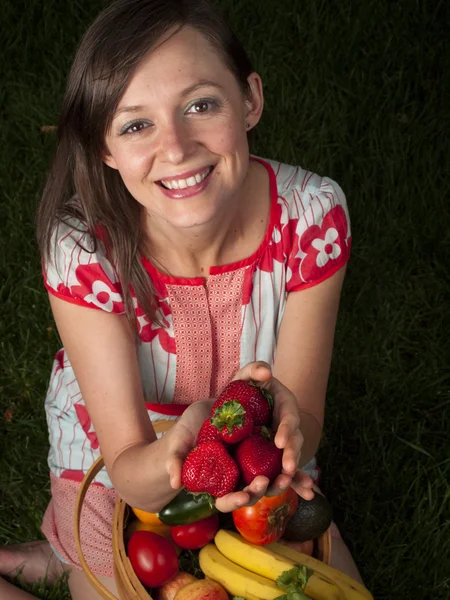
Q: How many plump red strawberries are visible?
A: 5